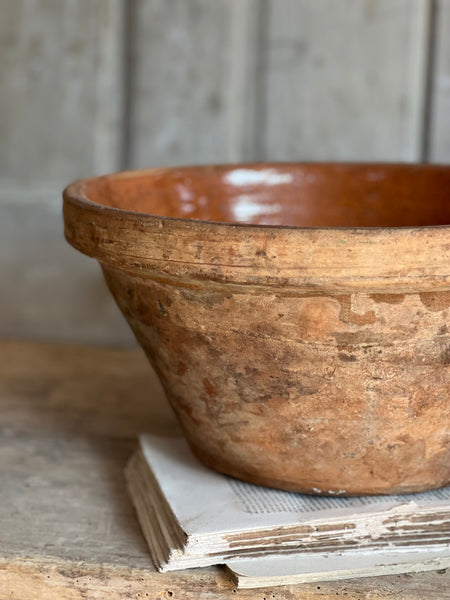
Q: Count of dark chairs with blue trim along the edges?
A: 0